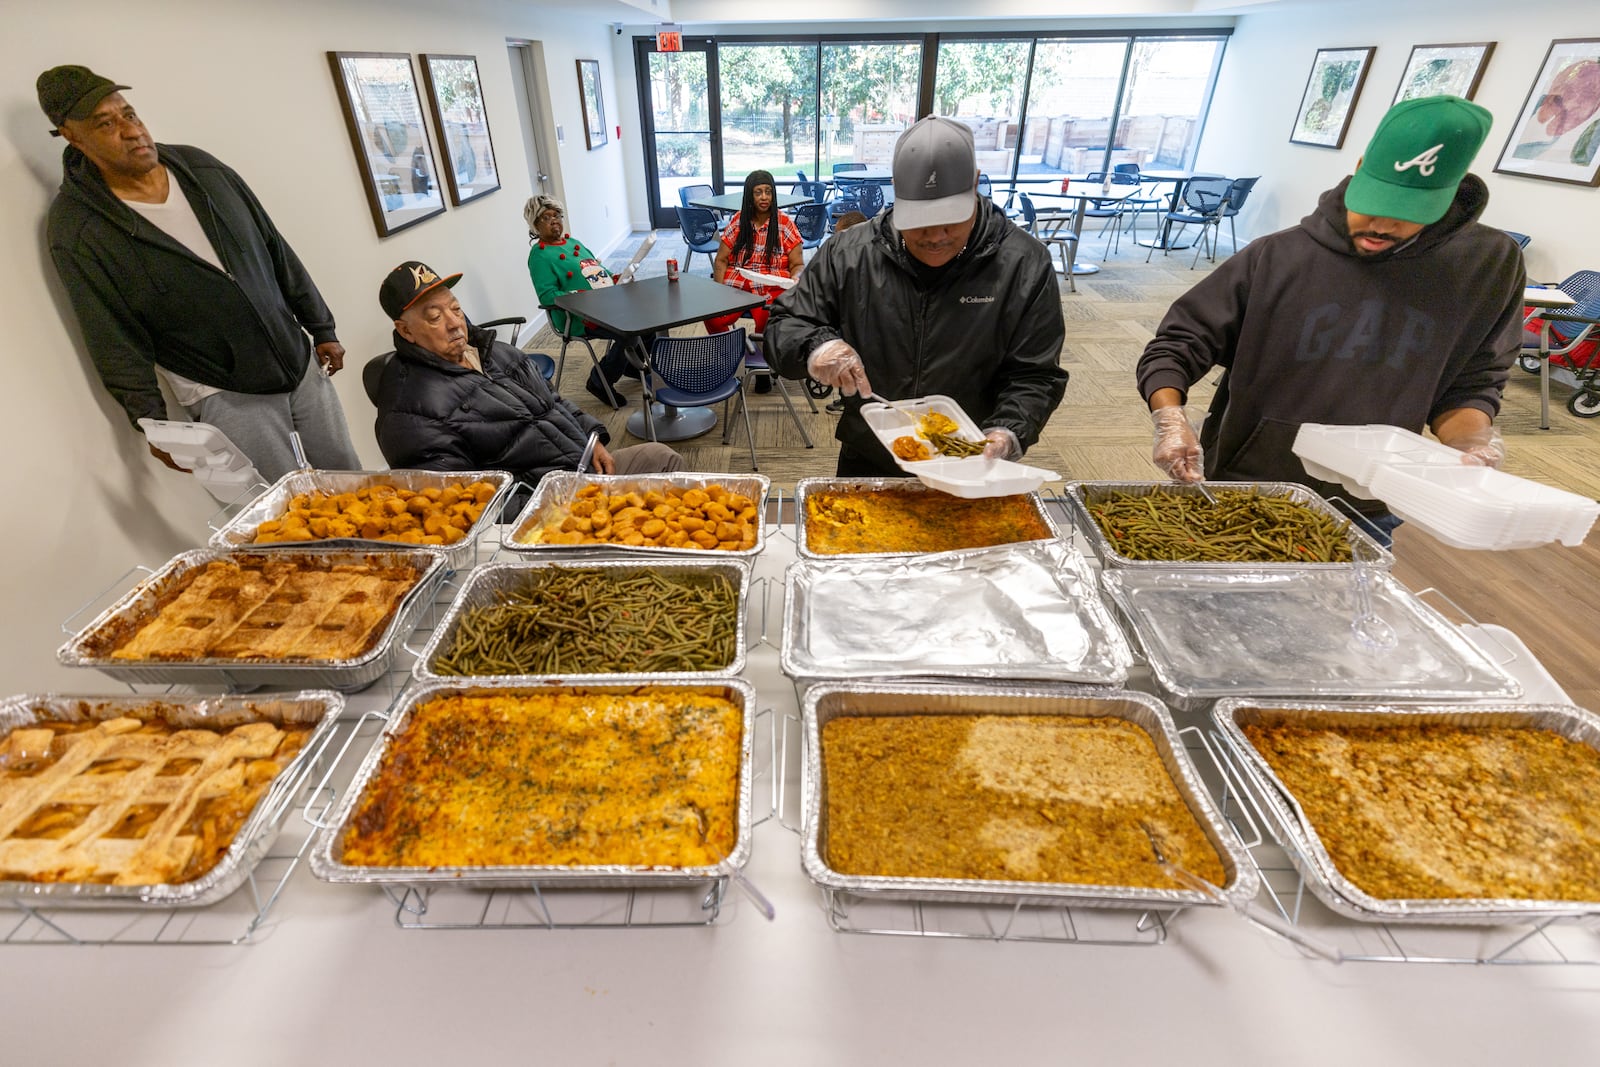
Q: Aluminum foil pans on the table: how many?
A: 12